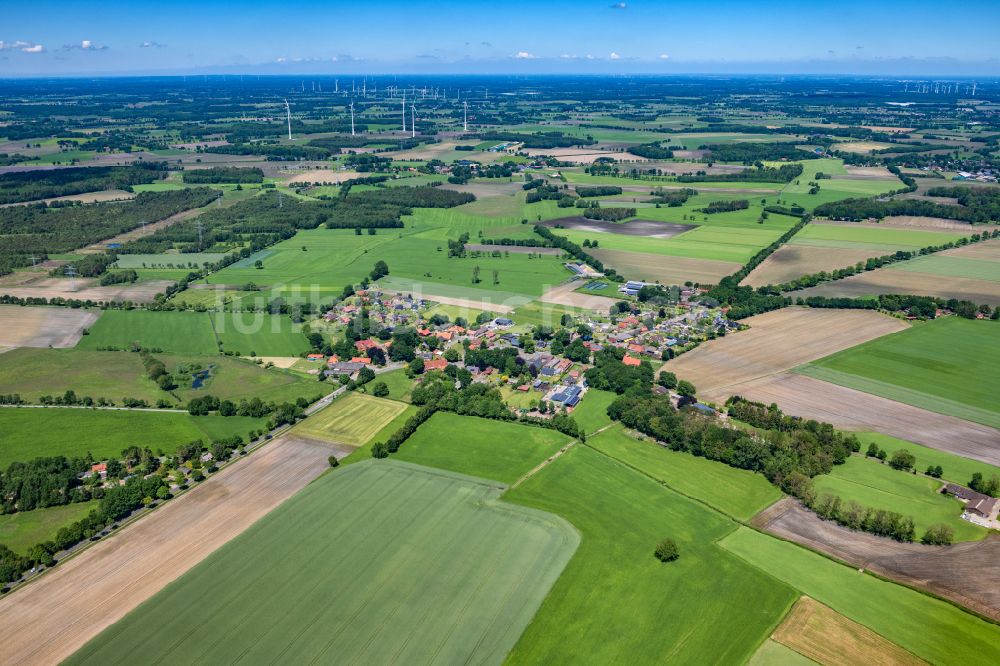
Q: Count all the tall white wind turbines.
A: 5